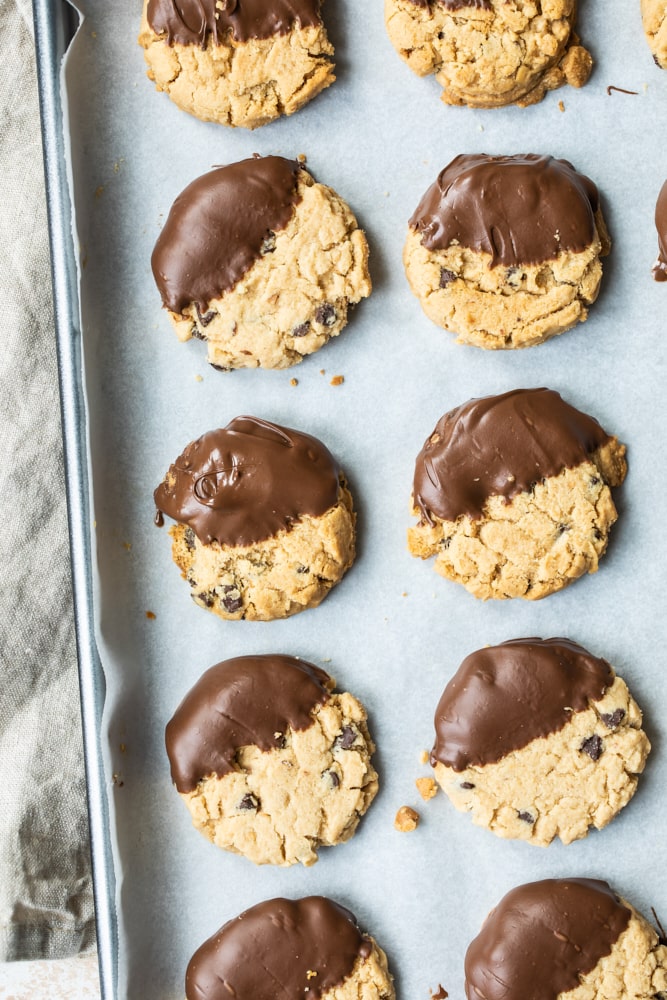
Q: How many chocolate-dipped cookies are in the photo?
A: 11